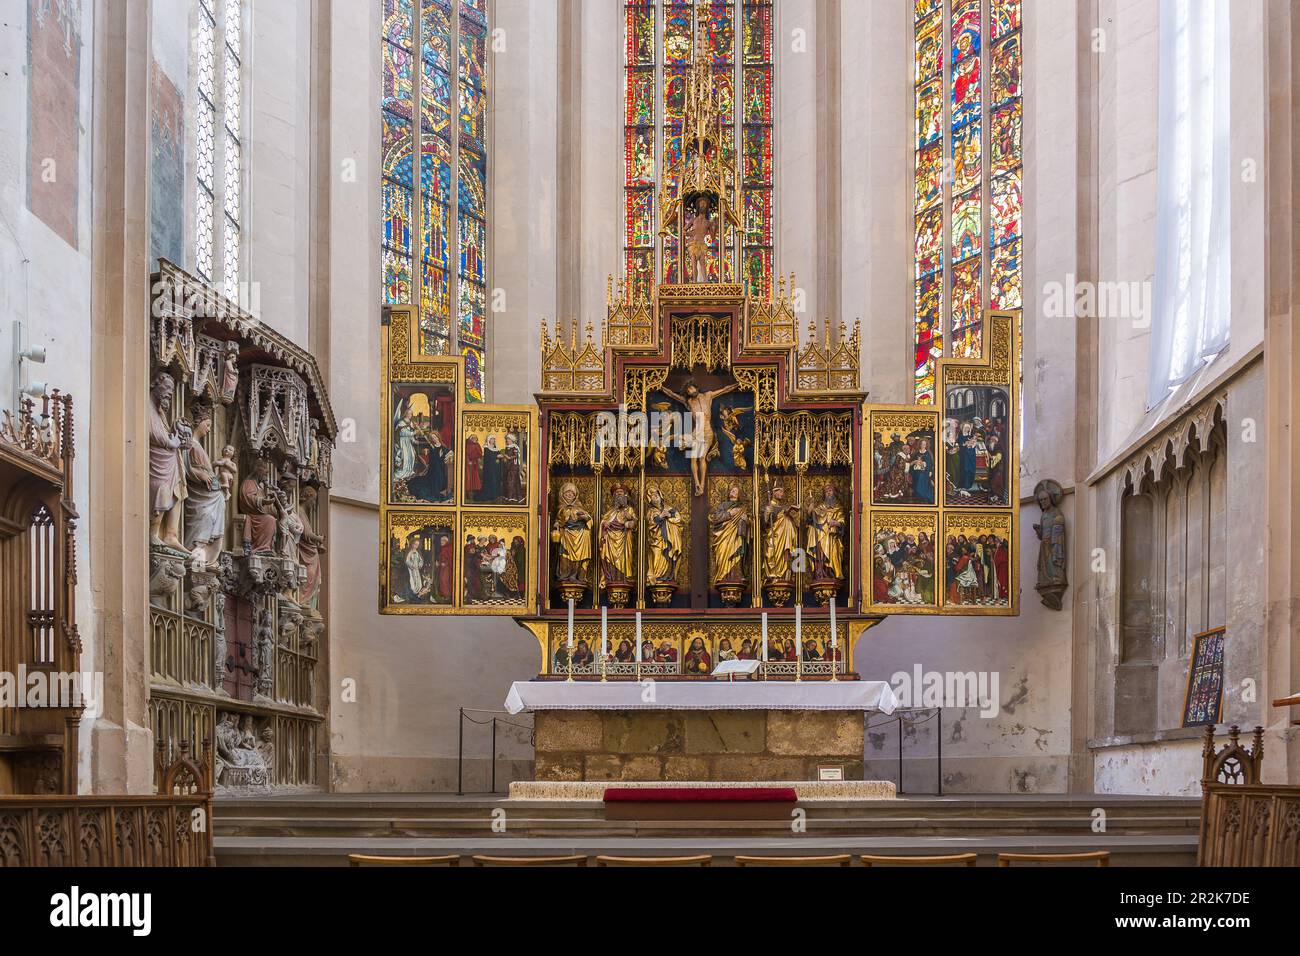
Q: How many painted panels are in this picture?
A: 8